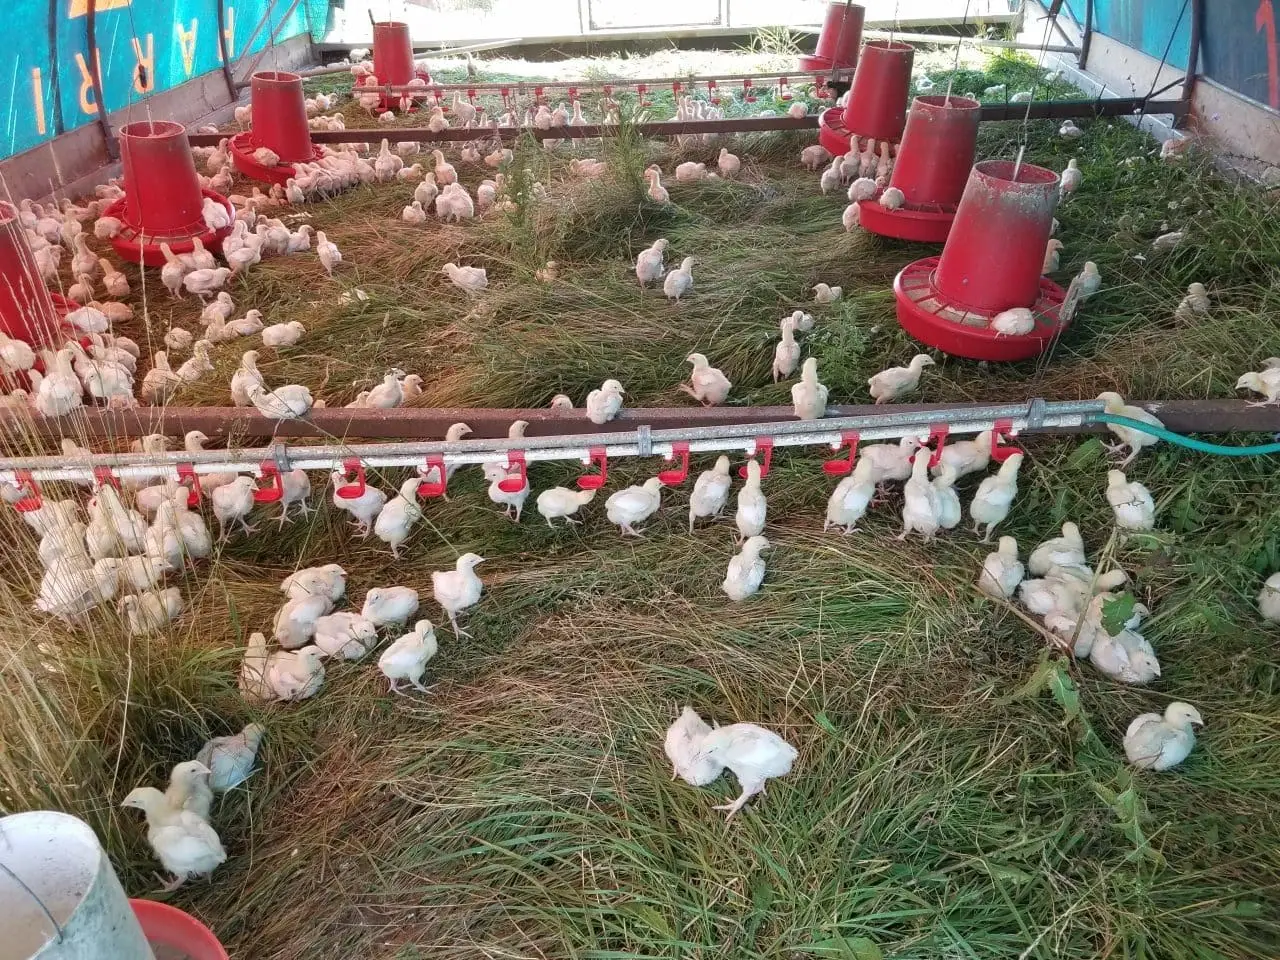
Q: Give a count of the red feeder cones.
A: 8